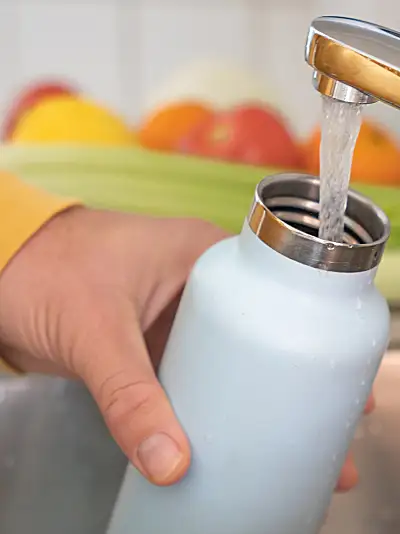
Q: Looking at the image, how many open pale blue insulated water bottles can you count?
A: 1